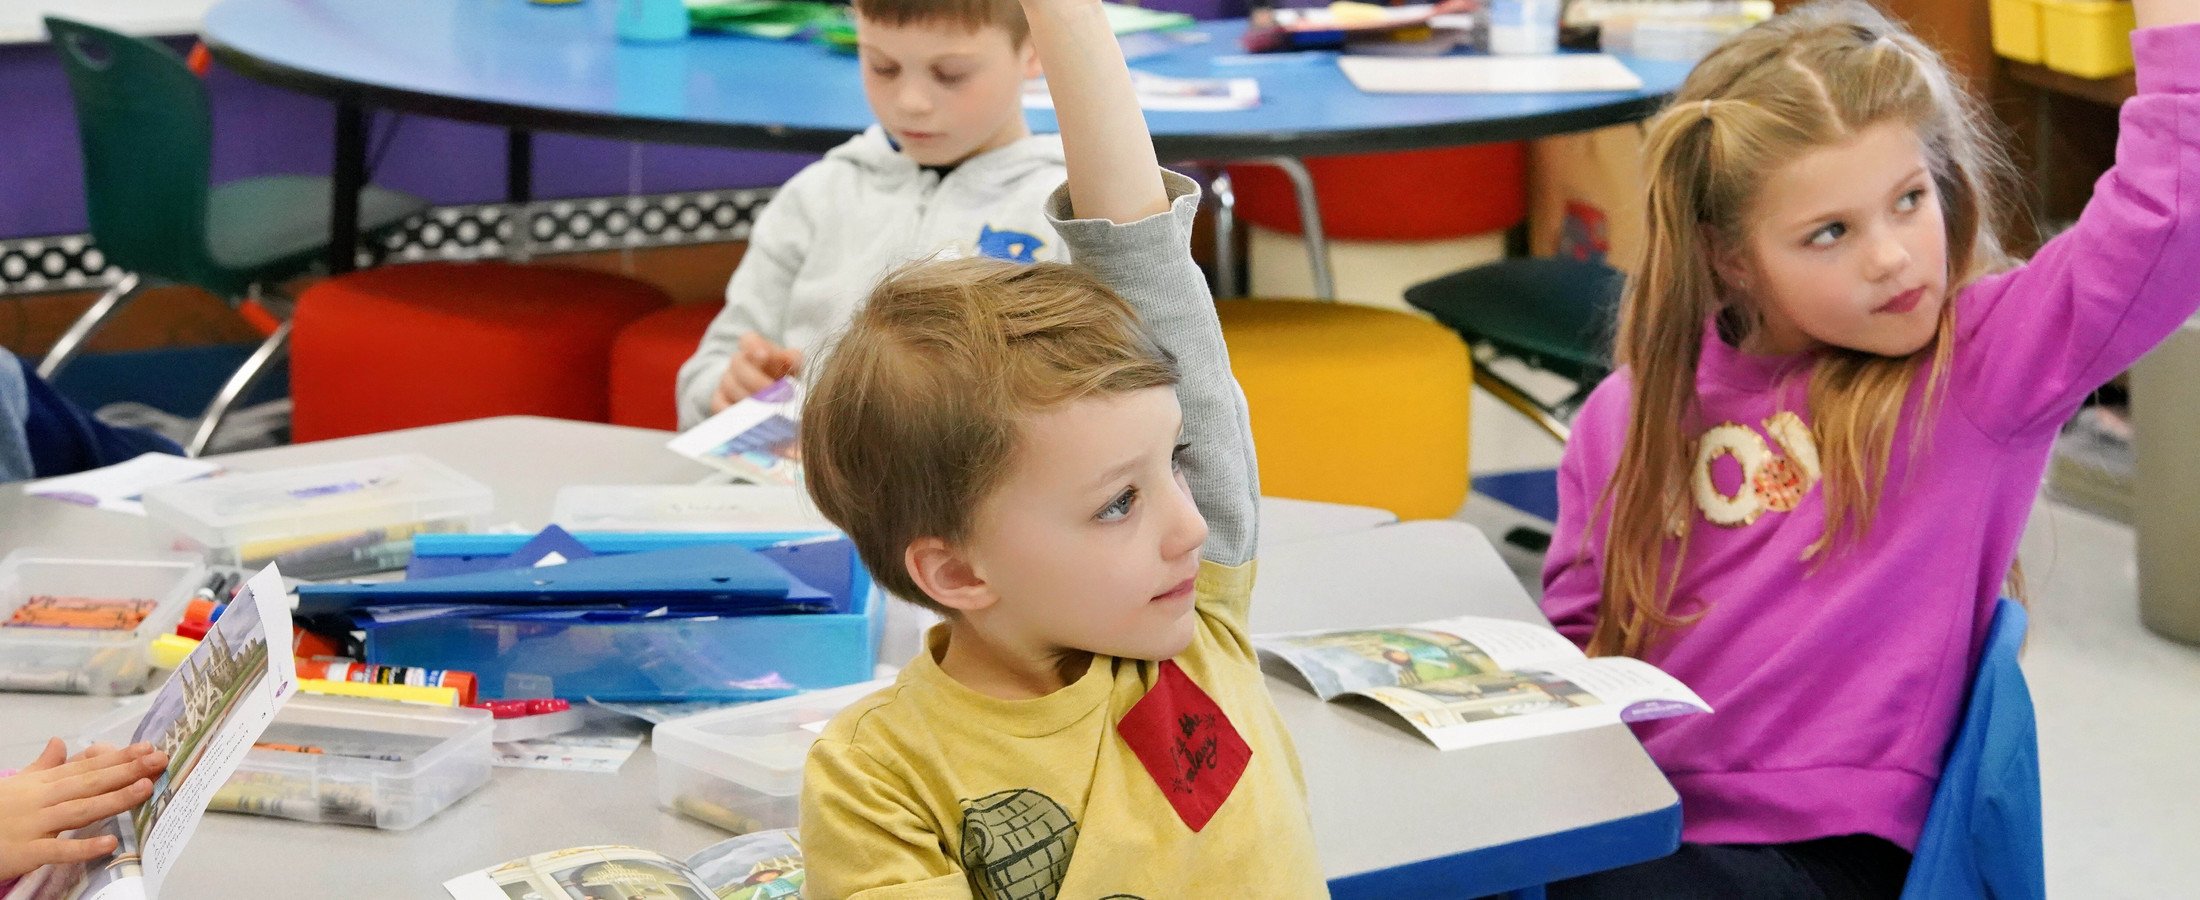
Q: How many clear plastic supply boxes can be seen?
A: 5